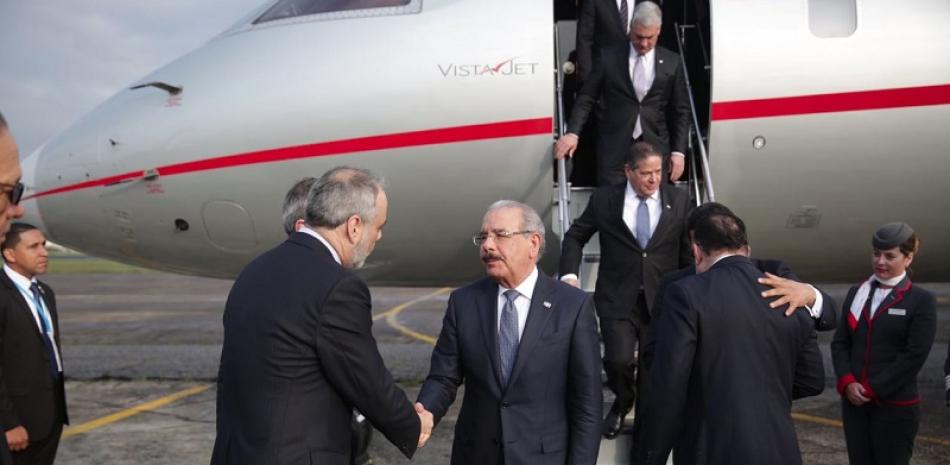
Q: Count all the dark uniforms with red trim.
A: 1